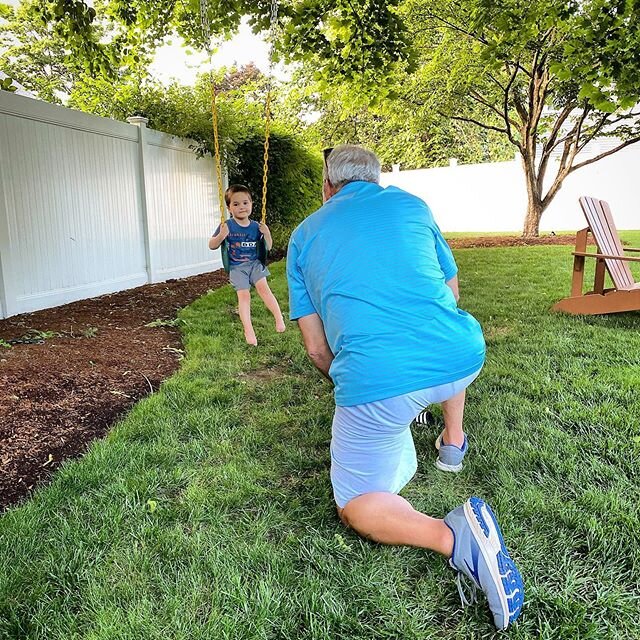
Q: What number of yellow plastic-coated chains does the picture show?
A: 2